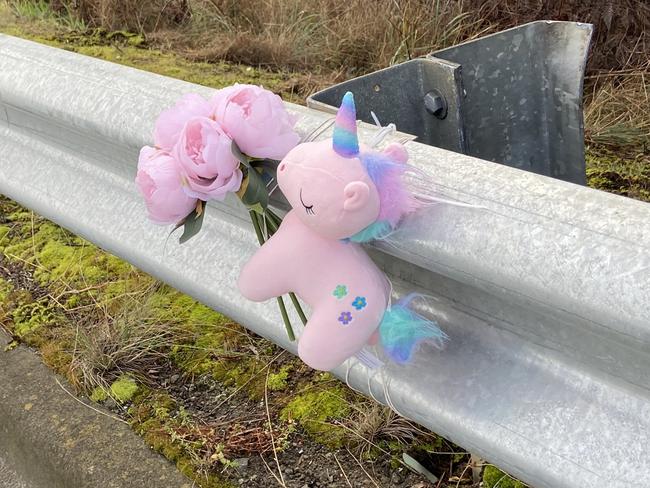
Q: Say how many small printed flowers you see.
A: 3